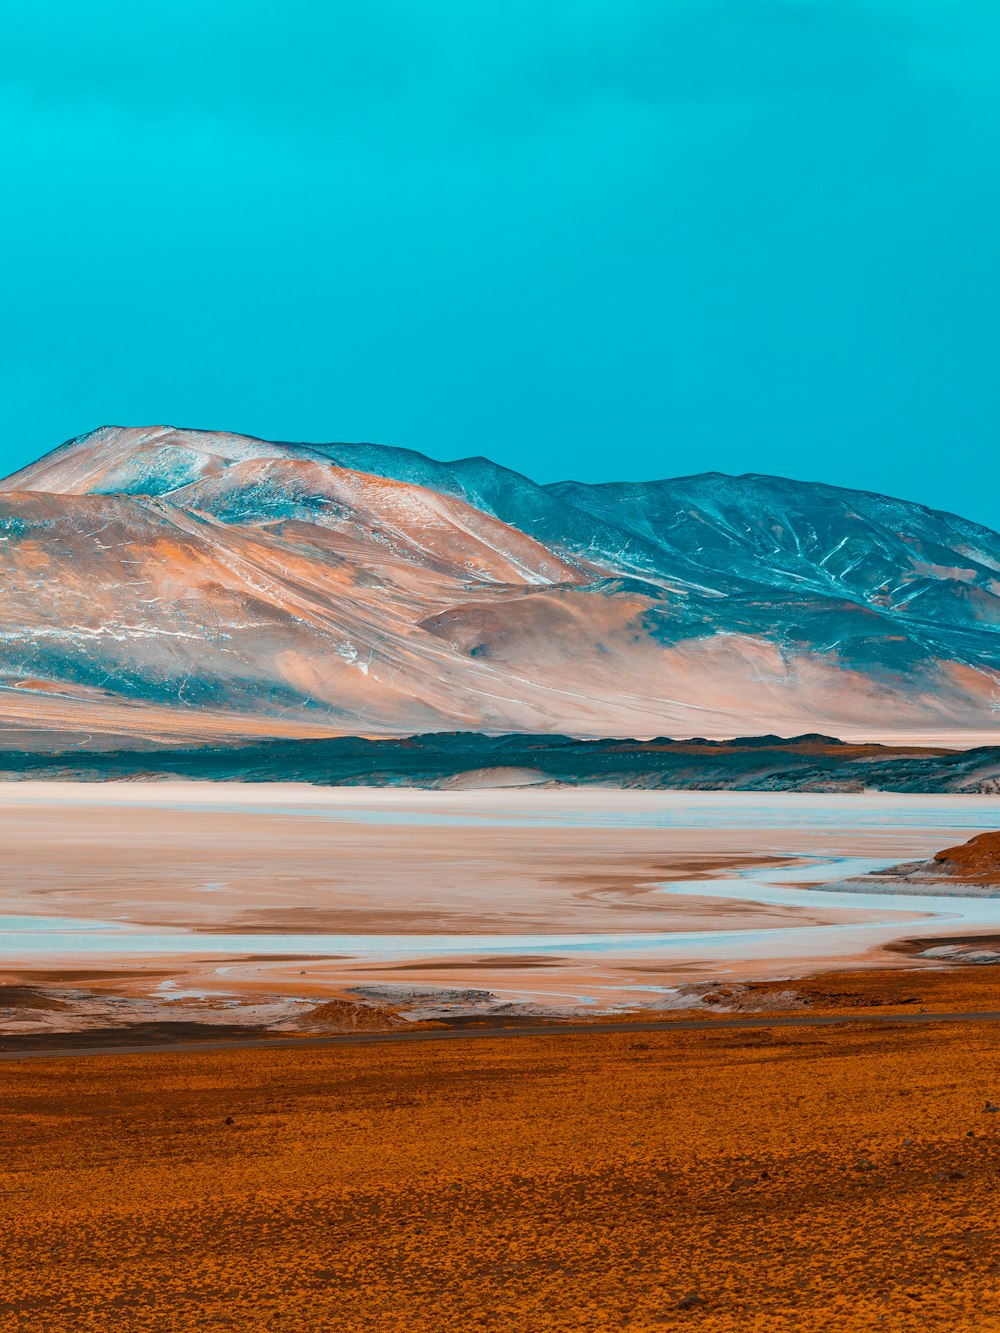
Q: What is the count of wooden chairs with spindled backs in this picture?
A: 0